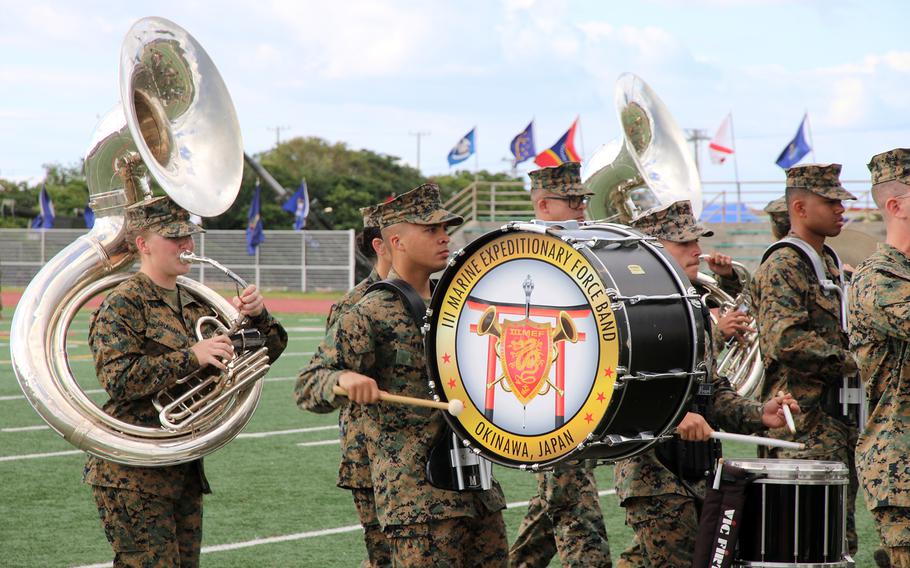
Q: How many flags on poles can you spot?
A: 9